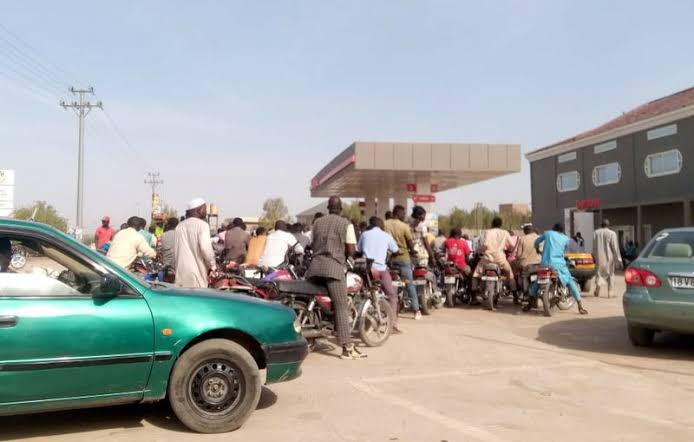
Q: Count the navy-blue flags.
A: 0